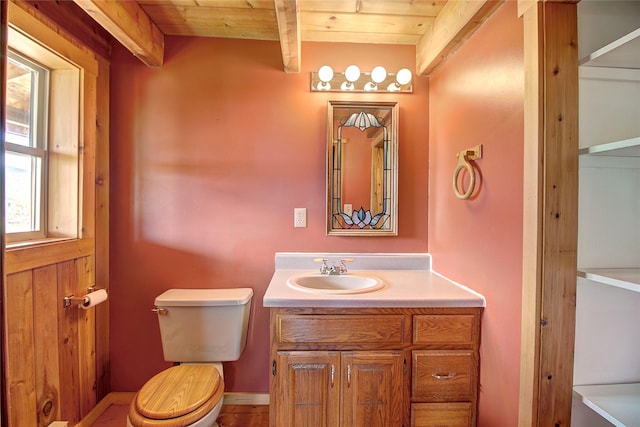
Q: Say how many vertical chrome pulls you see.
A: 2